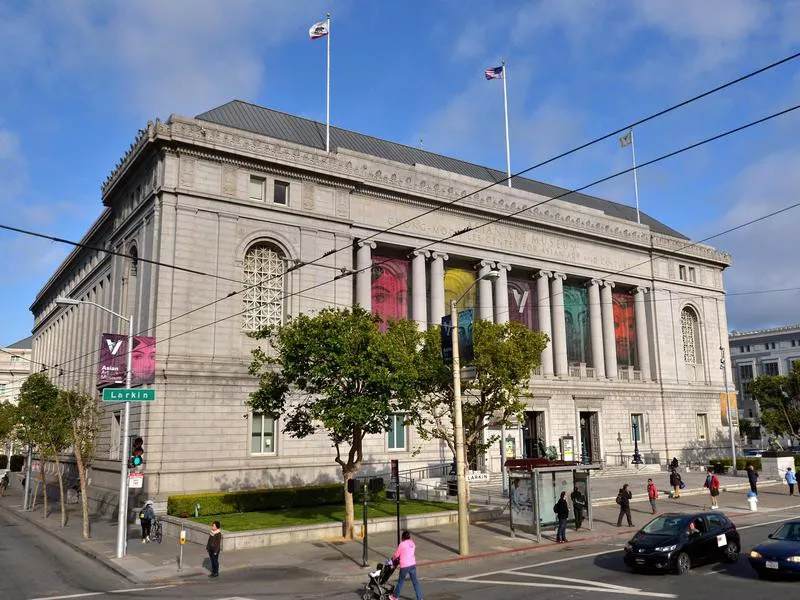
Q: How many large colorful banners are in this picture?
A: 5